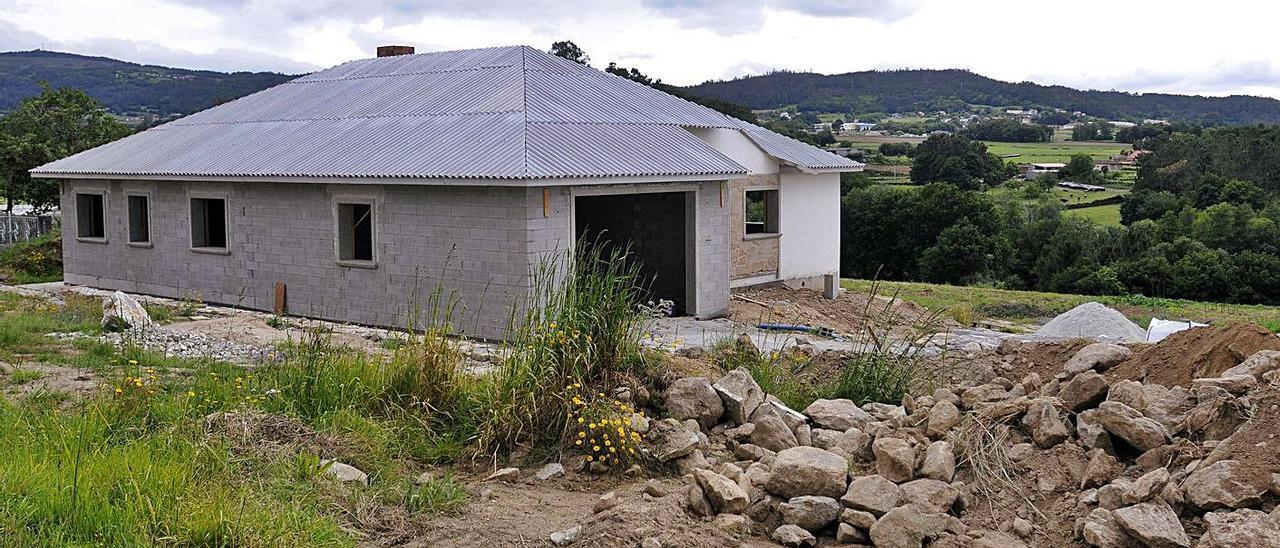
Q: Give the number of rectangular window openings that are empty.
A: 5